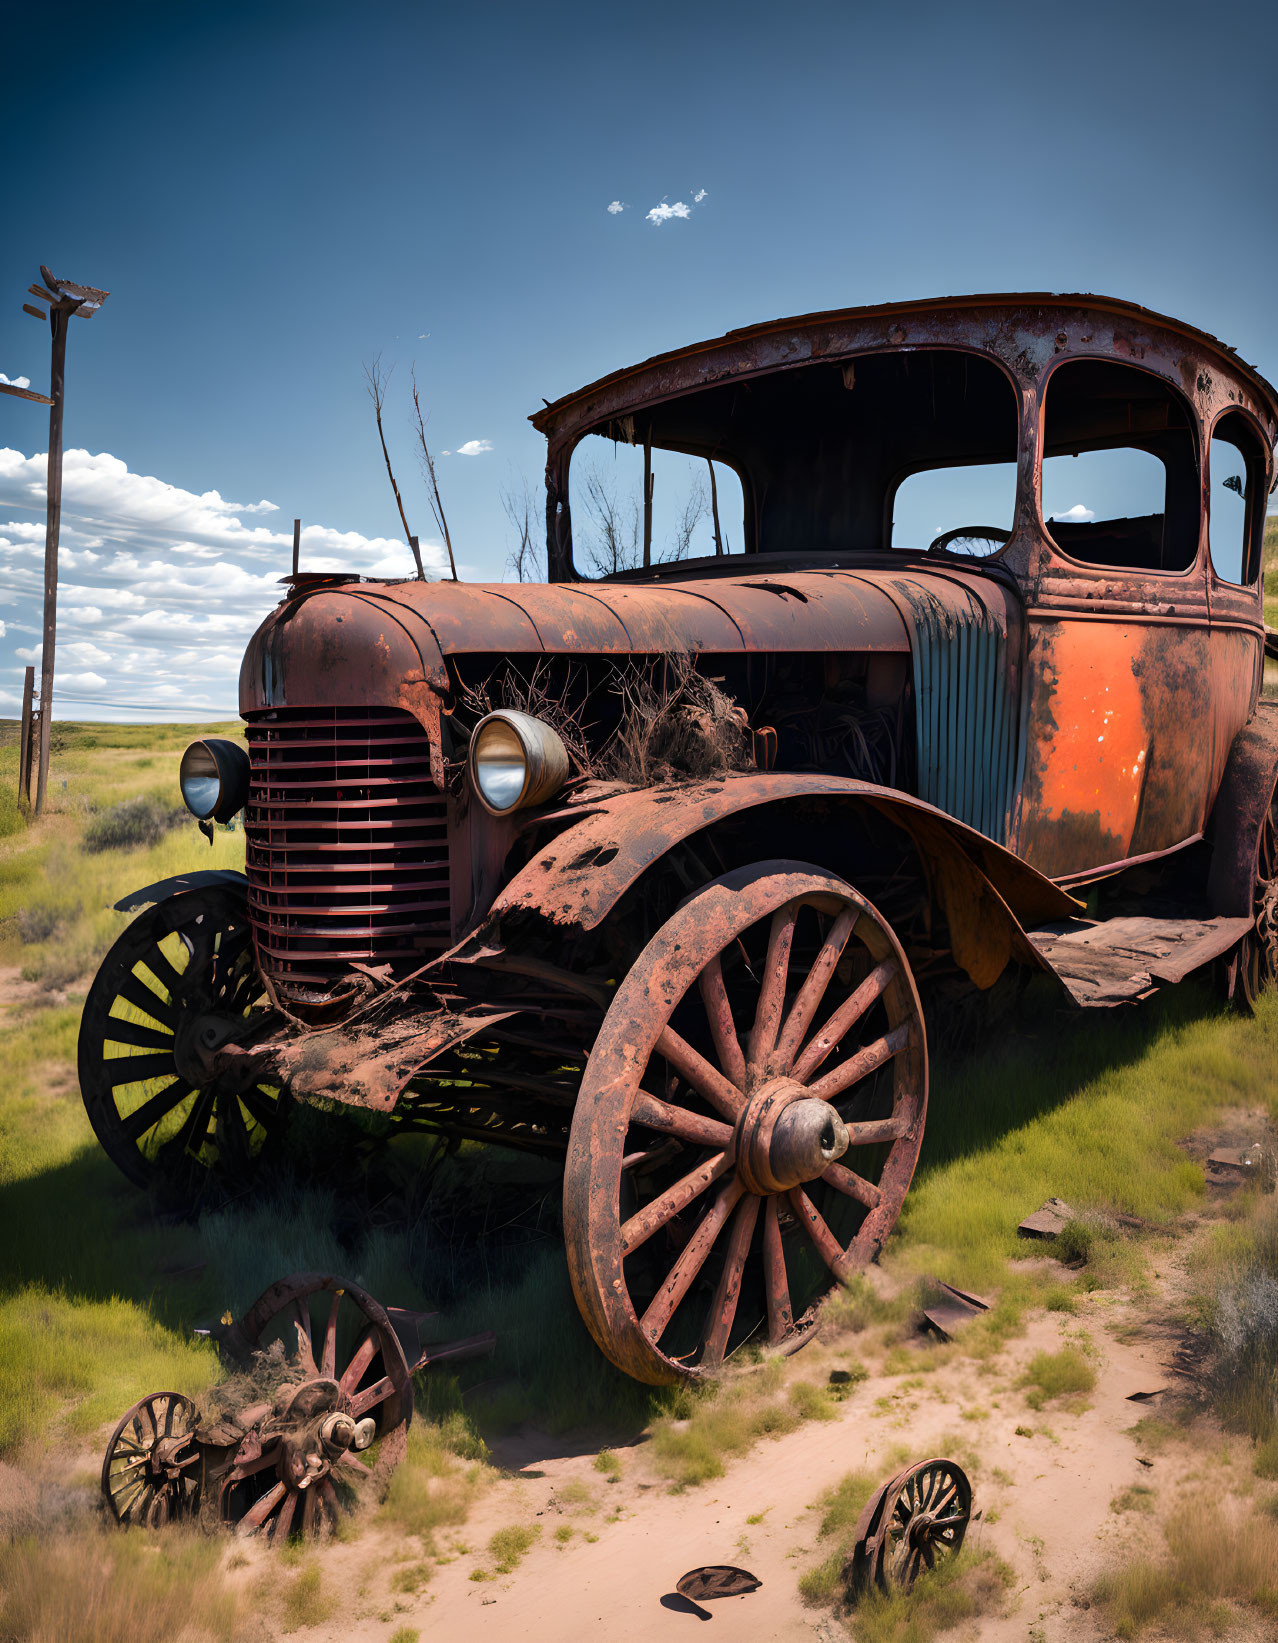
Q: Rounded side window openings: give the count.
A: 2